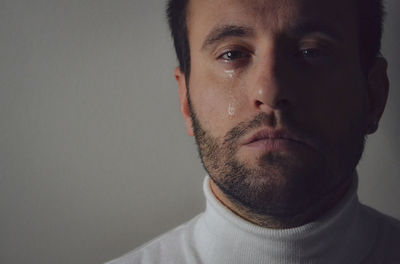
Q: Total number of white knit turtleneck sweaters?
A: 1